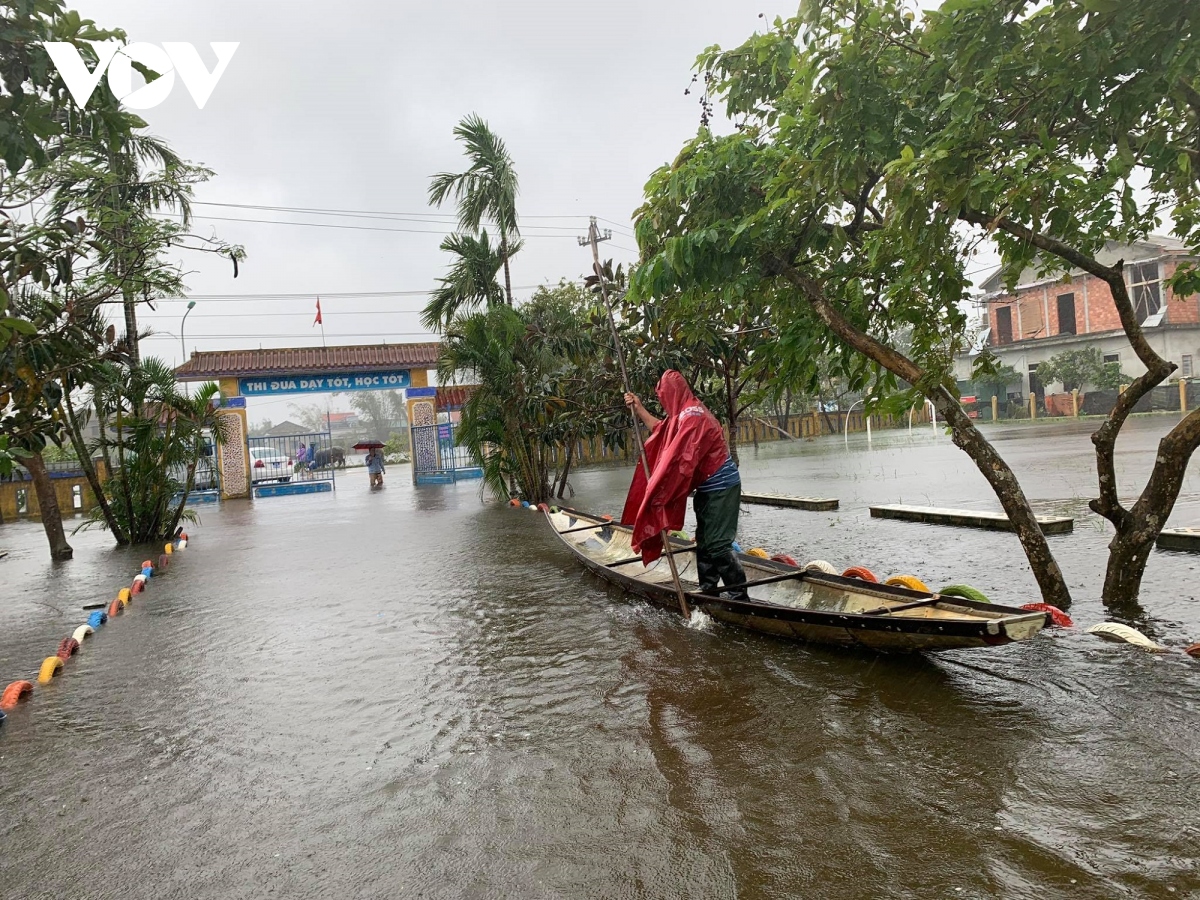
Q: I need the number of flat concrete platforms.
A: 3